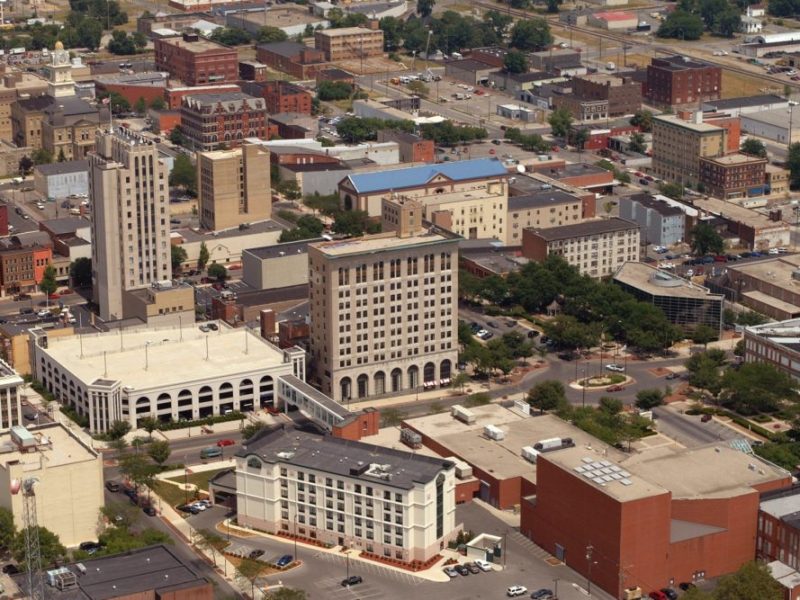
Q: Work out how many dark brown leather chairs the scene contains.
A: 0